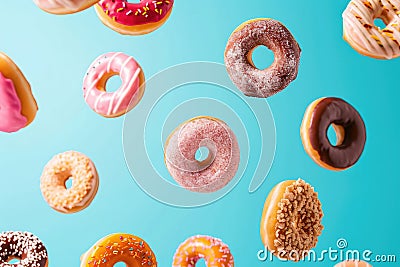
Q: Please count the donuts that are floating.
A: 14